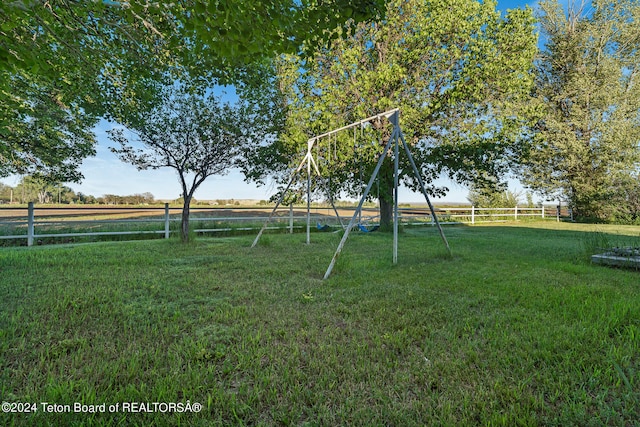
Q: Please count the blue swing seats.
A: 2